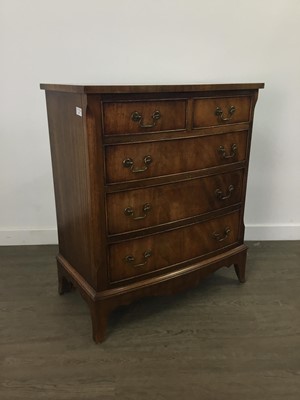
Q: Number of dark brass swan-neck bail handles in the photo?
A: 8